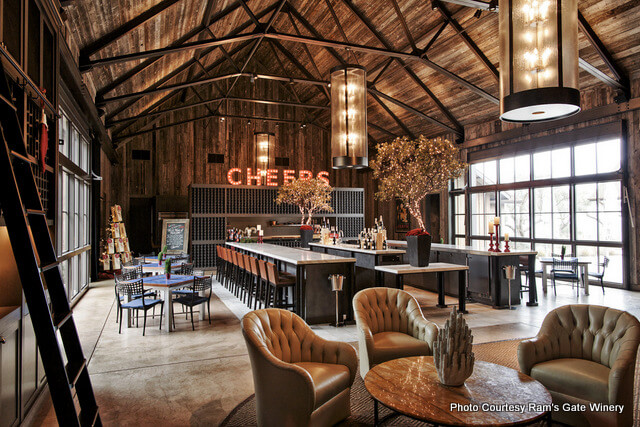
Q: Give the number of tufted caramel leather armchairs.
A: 3